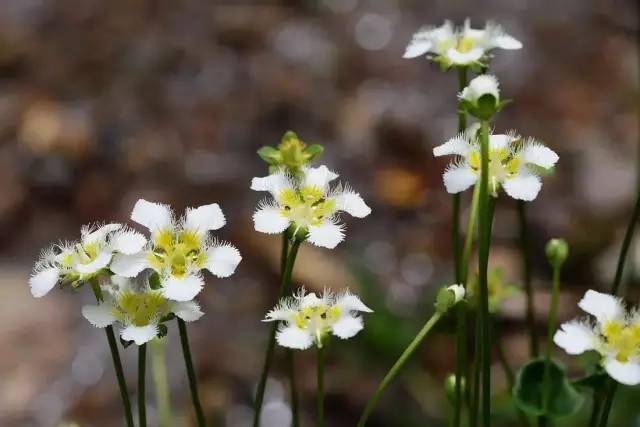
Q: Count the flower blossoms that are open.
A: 8